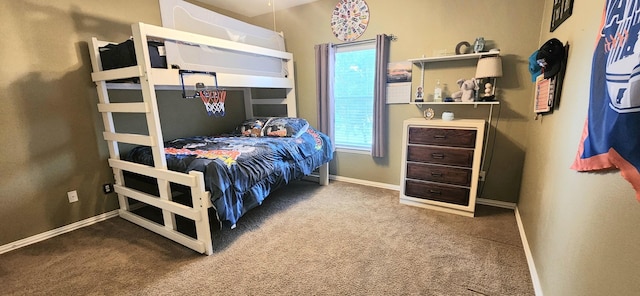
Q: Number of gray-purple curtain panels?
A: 2